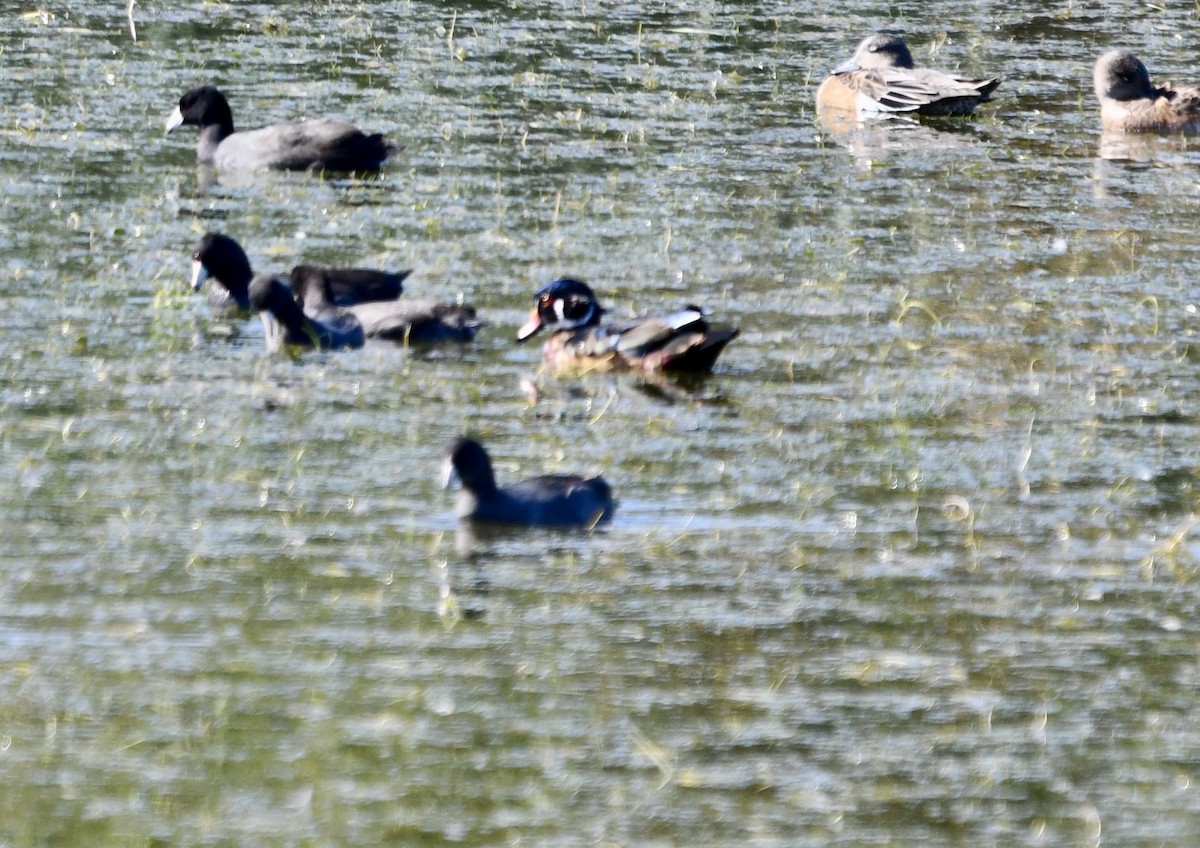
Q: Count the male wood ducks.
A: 1